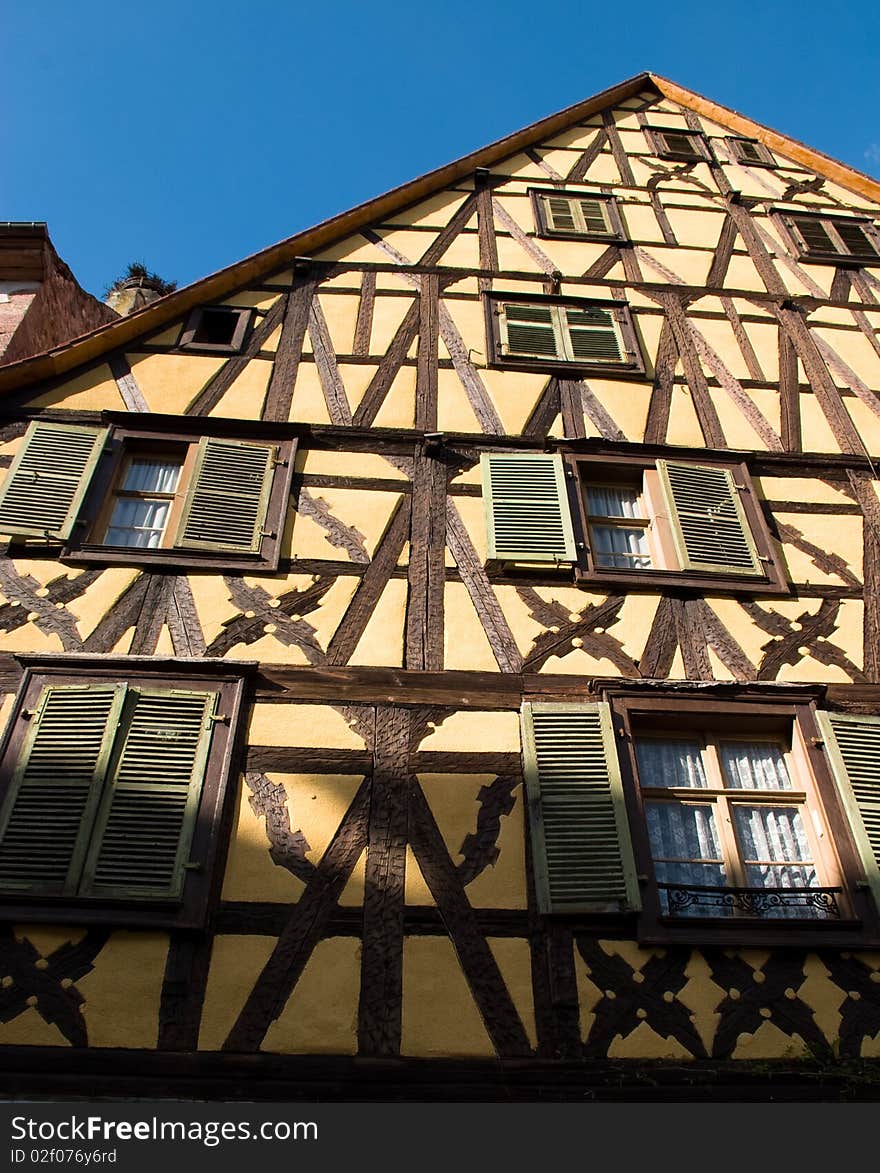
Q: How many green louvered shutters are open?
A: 4